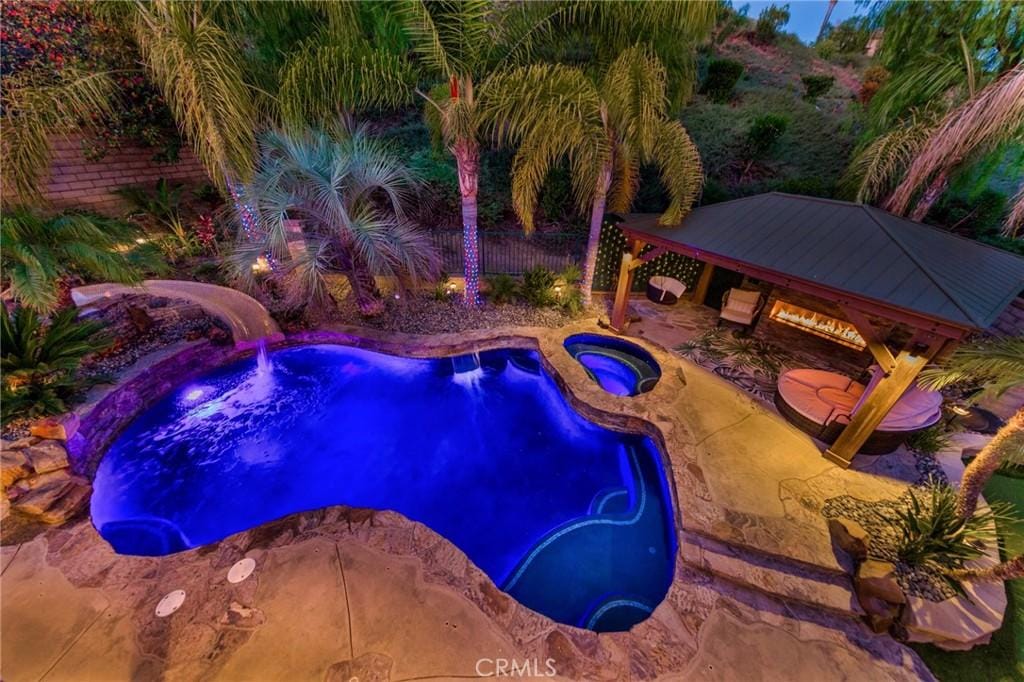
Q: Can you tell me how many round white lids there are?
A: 2